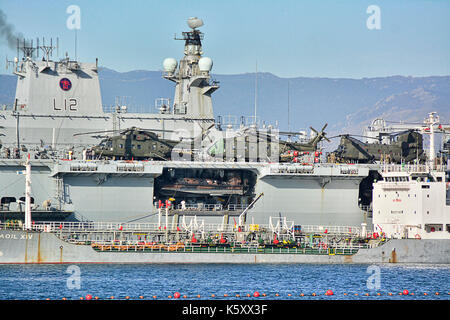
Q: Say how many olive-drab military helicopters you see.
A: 3